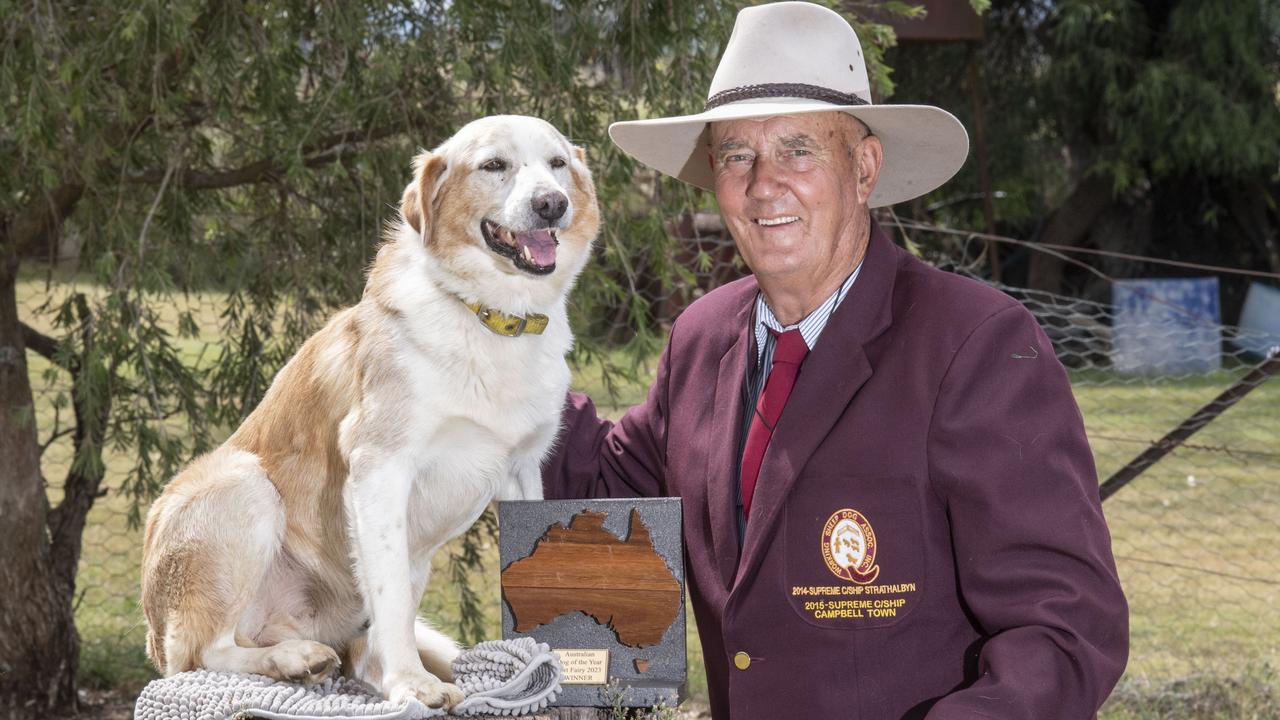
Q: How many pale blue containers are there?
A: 2